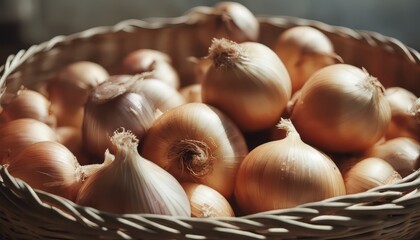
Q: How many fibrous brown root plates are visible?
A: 2